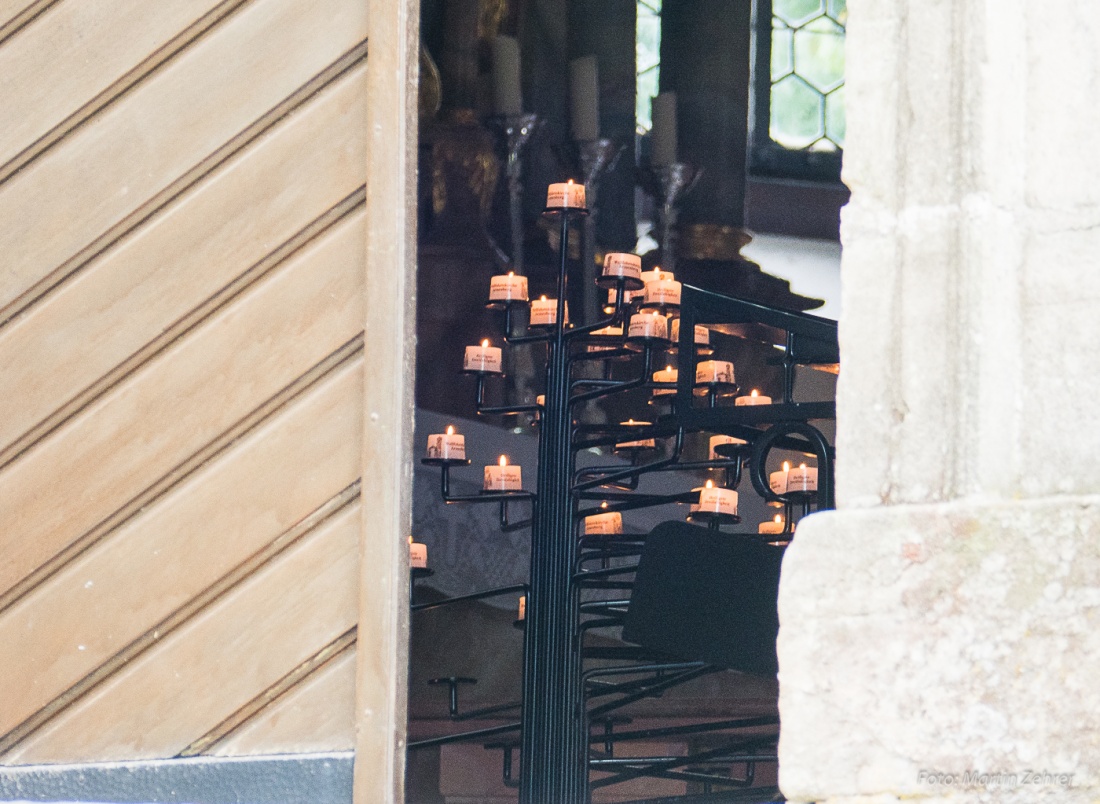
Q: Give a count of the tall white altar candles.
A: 3